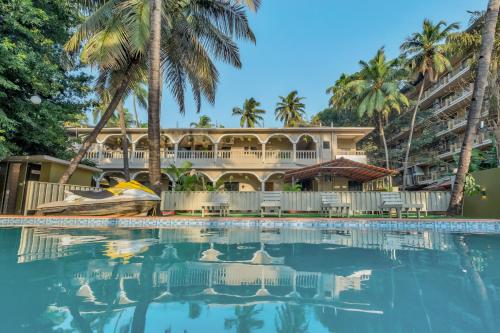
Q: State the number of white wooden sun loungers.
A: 4